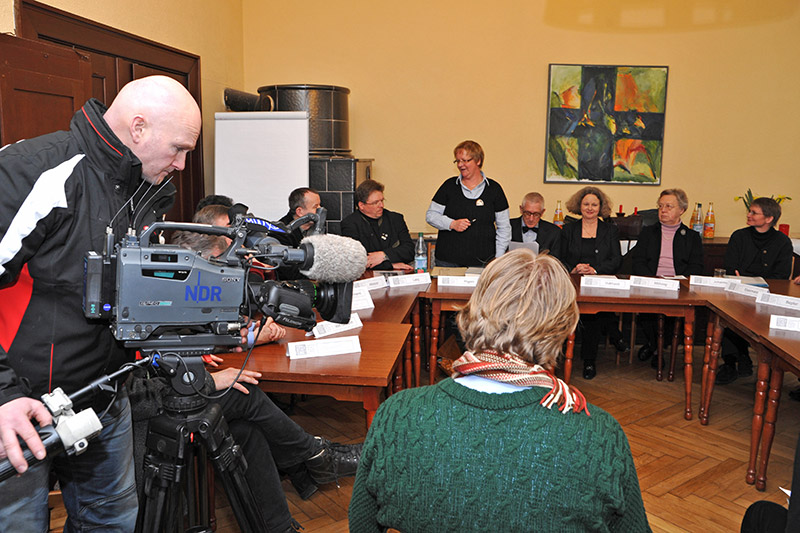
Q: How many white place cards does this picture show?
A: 12